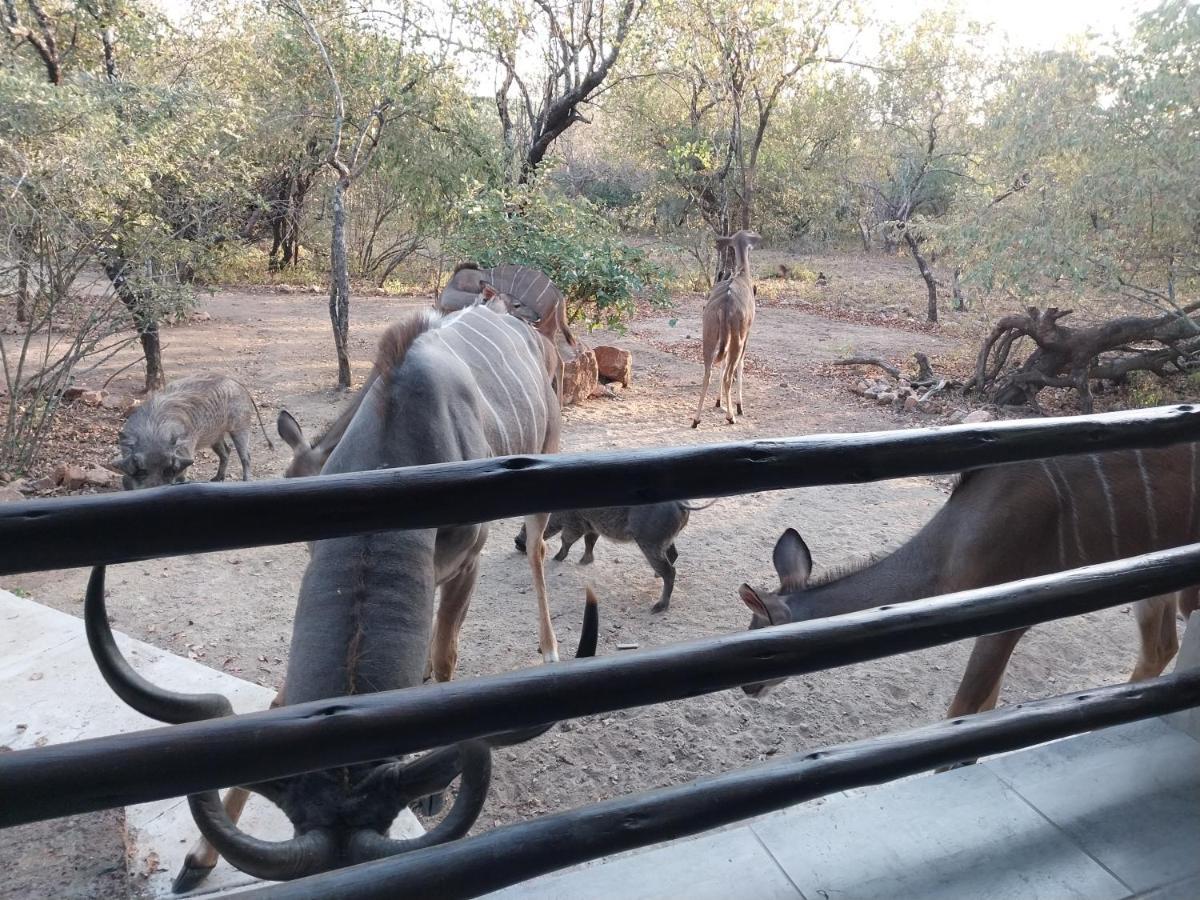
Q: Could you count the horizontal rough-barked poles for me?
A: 3